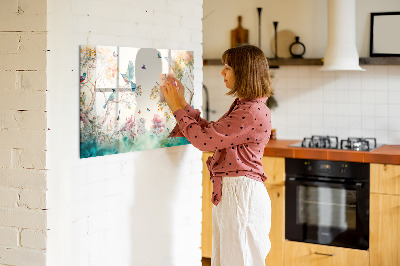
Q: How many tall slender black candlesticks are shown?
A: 2